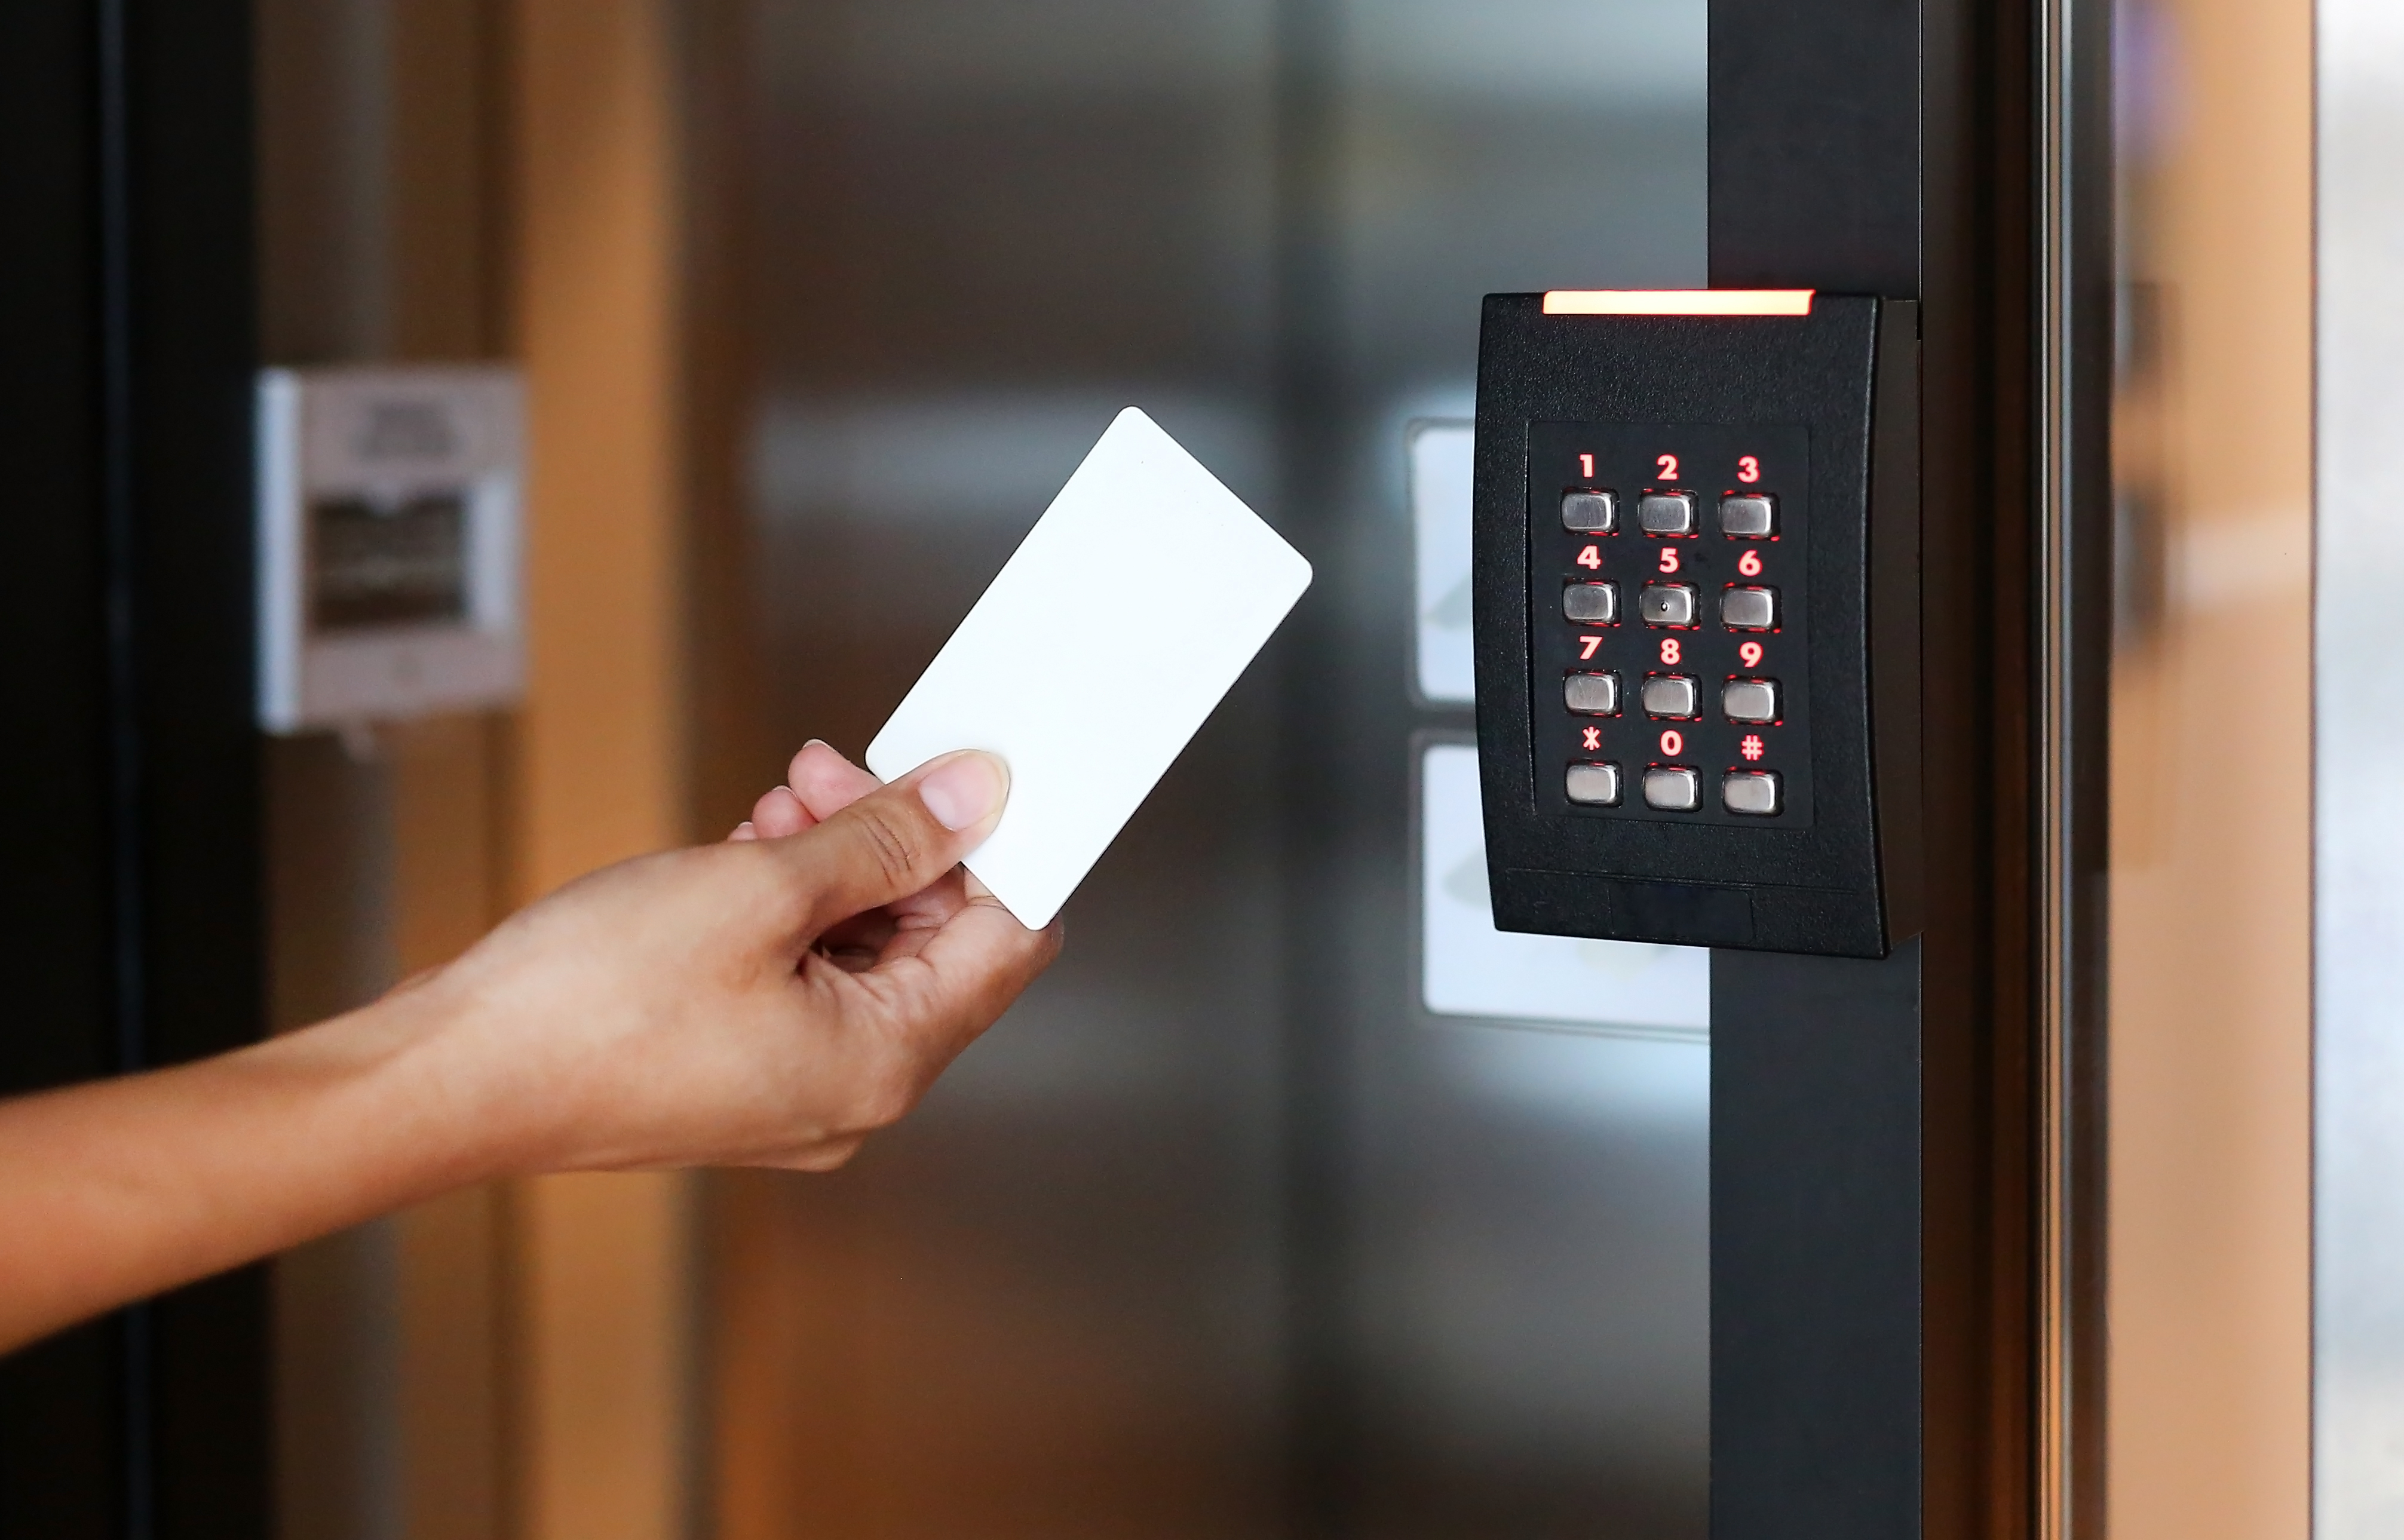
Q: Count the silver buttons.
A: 12